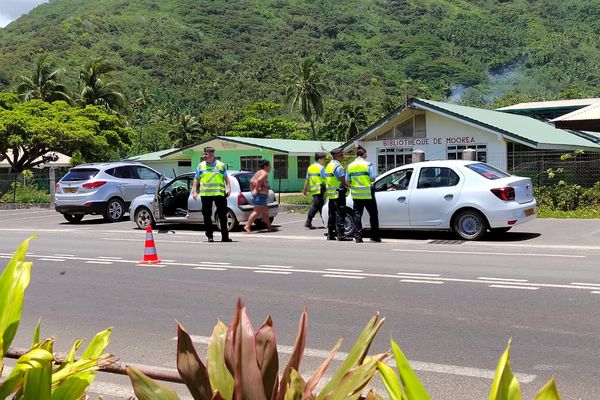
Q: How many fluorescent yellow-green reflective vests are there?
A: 4